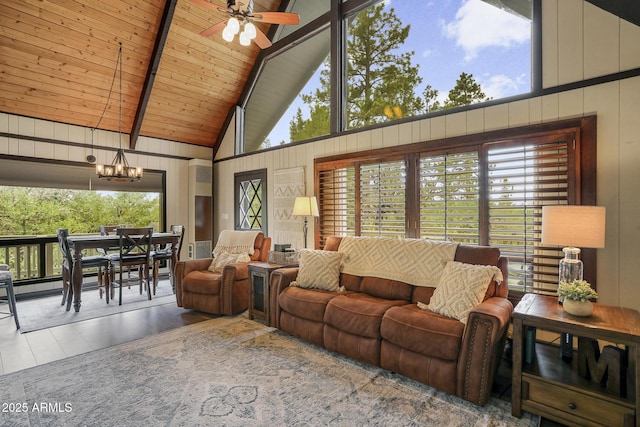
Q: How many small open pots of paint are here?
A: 0